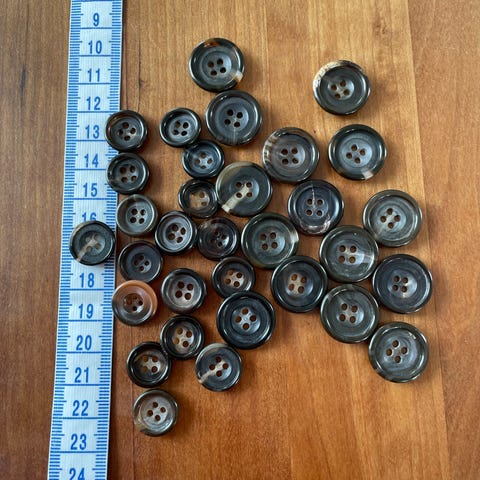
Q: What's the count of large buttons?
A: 15